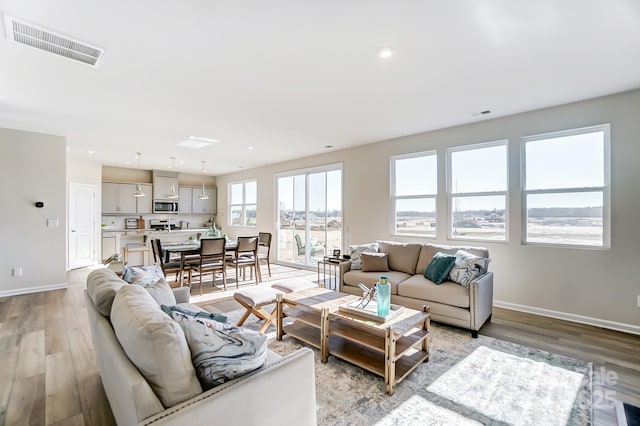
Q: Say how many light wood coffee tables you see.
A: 1